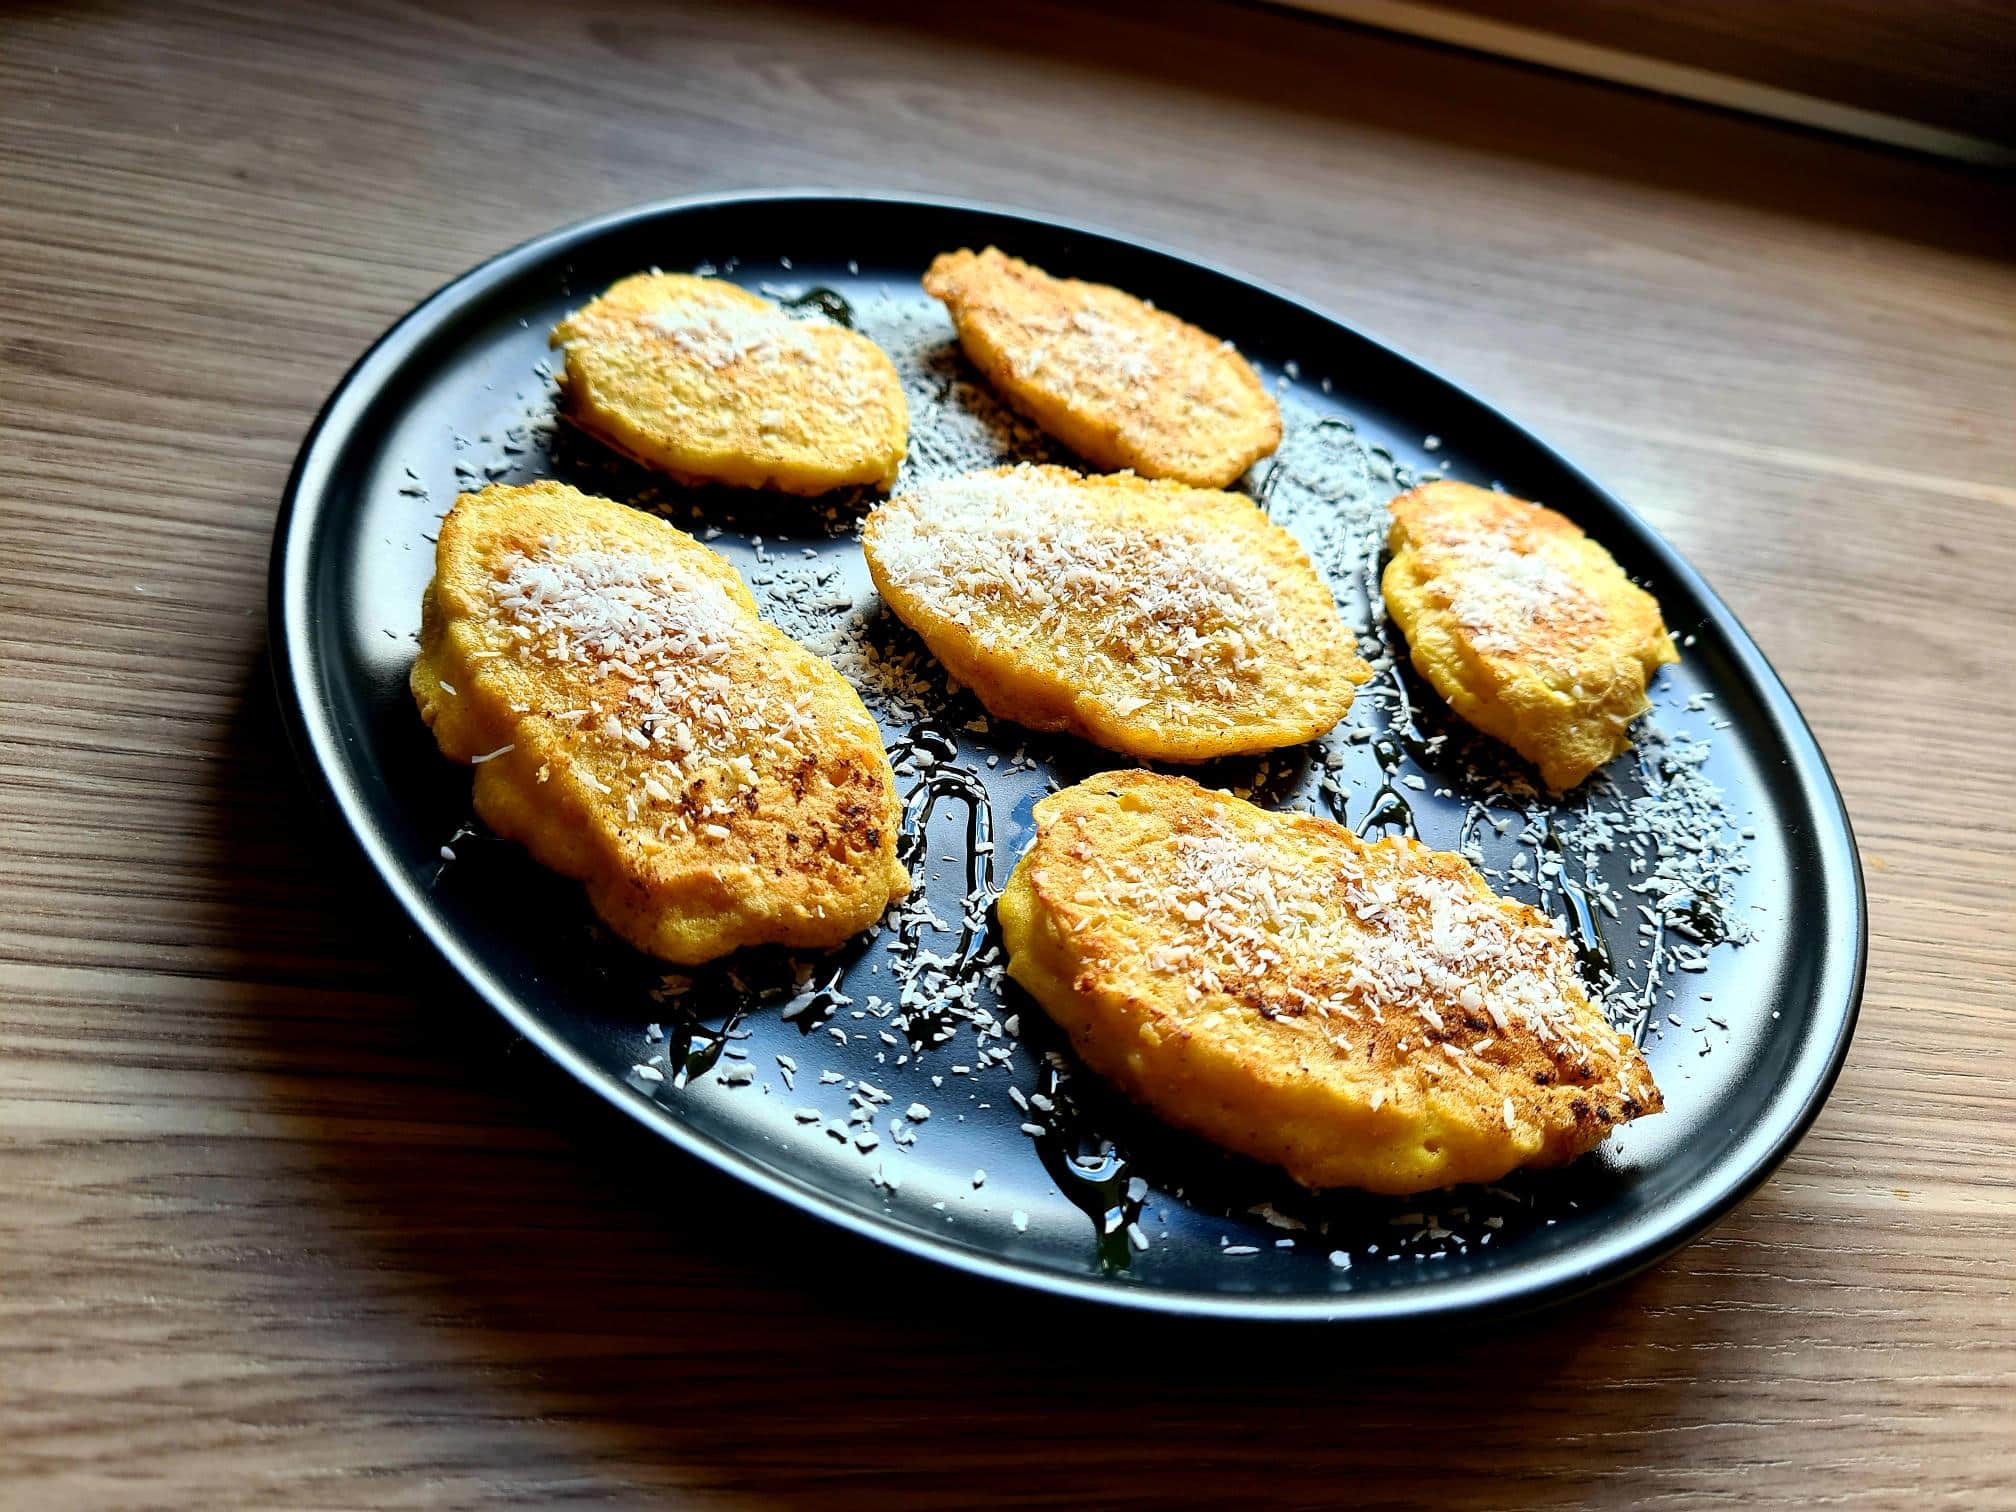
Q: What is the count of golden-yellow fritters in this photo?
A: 6